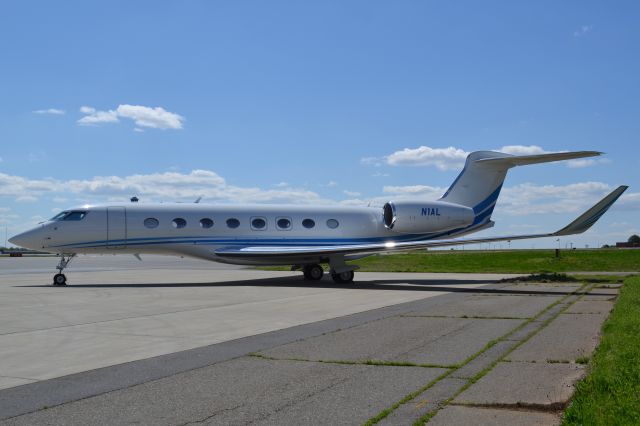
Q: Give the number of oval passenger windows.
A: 8